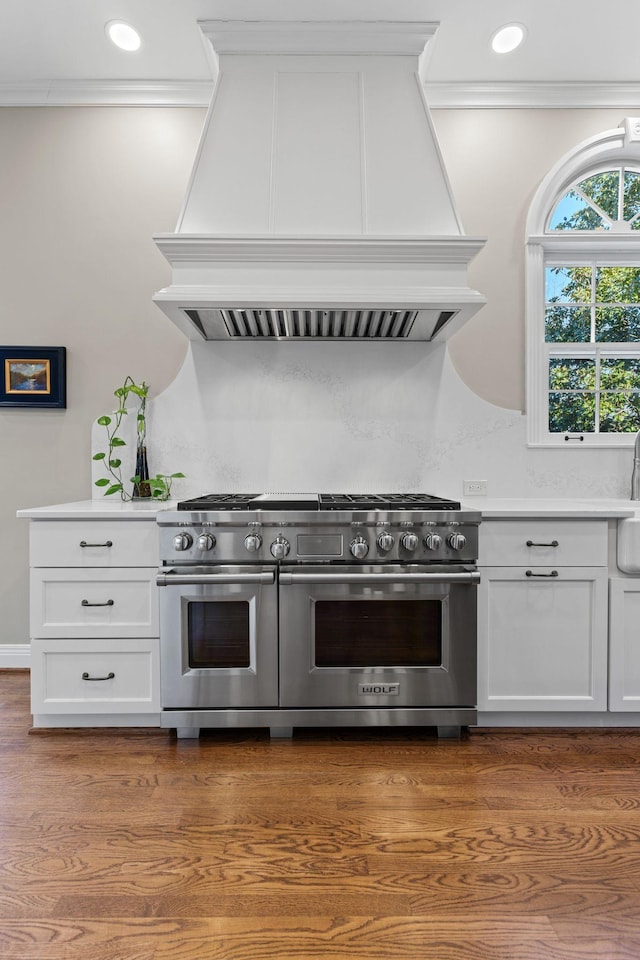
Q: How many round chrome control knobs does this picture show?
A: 9